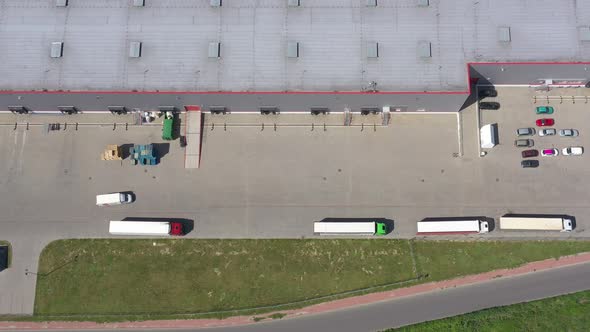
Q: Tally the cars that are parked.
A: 12